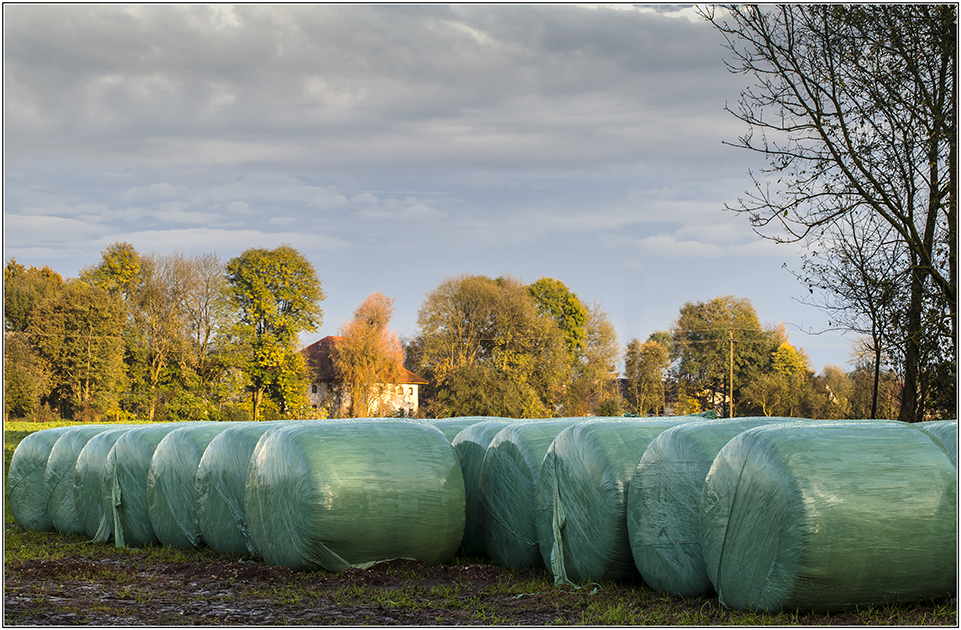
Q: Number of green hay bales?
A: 14